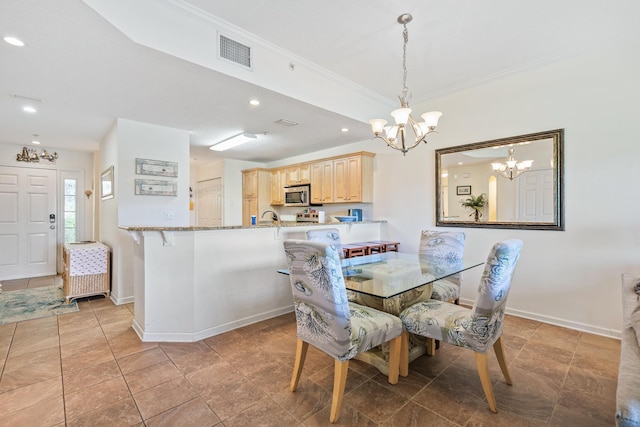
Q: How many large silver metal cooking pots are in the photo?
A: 0